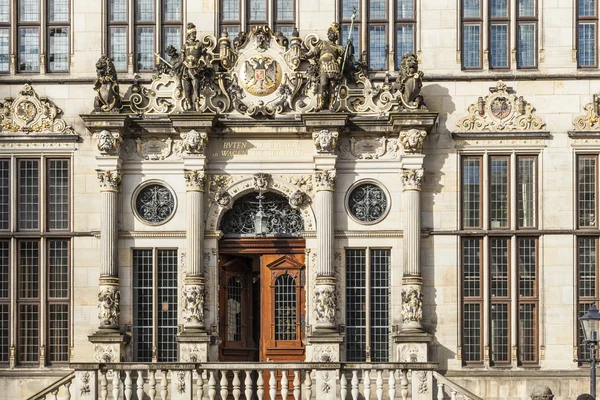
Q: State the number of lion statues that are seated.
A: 2